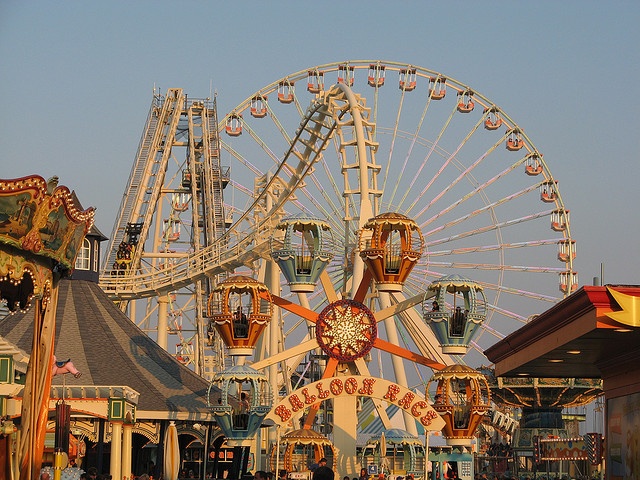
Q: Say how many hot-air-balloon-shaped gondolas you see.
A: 8